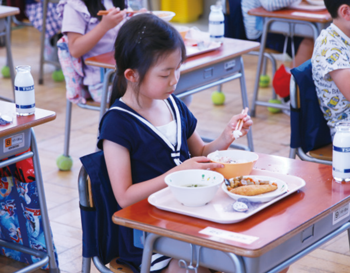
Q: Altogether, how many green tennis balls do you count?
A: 6